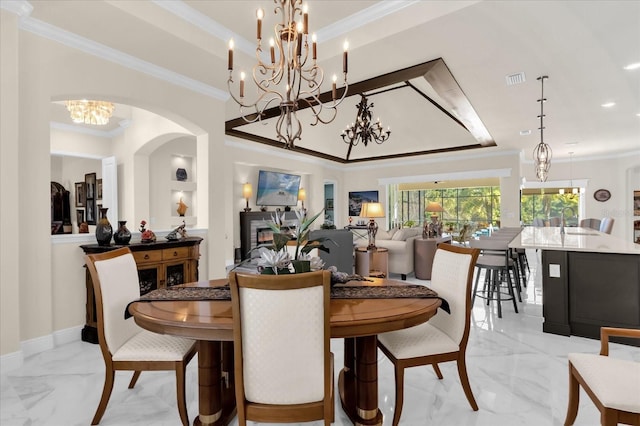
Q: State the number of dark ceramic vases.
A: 2